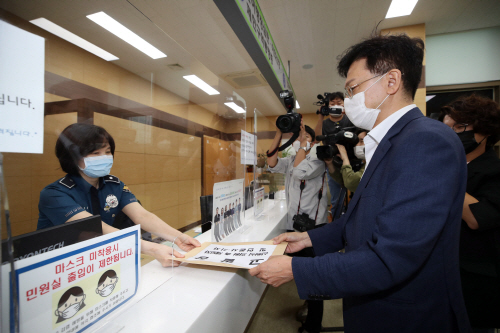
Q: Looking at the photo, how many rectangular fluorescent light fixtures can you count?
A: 5